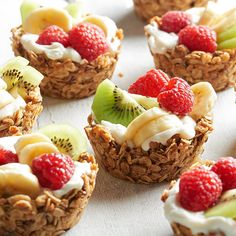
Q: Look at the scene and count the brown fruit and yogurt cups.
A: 7